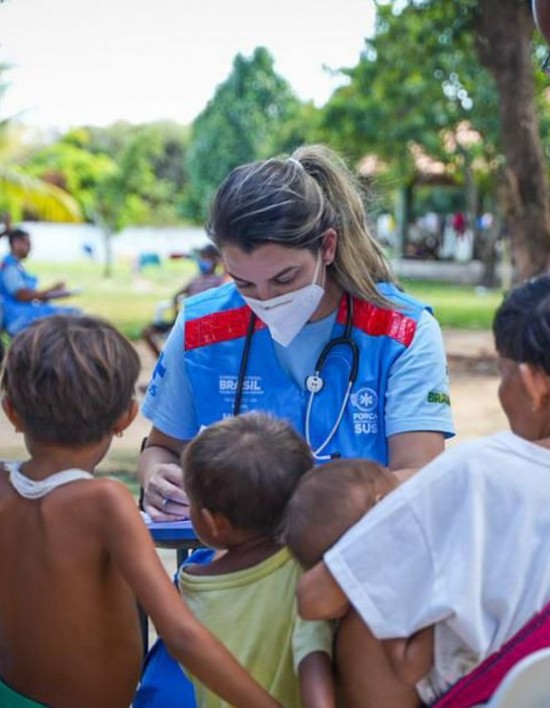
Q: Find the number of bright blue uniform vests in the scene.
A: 2